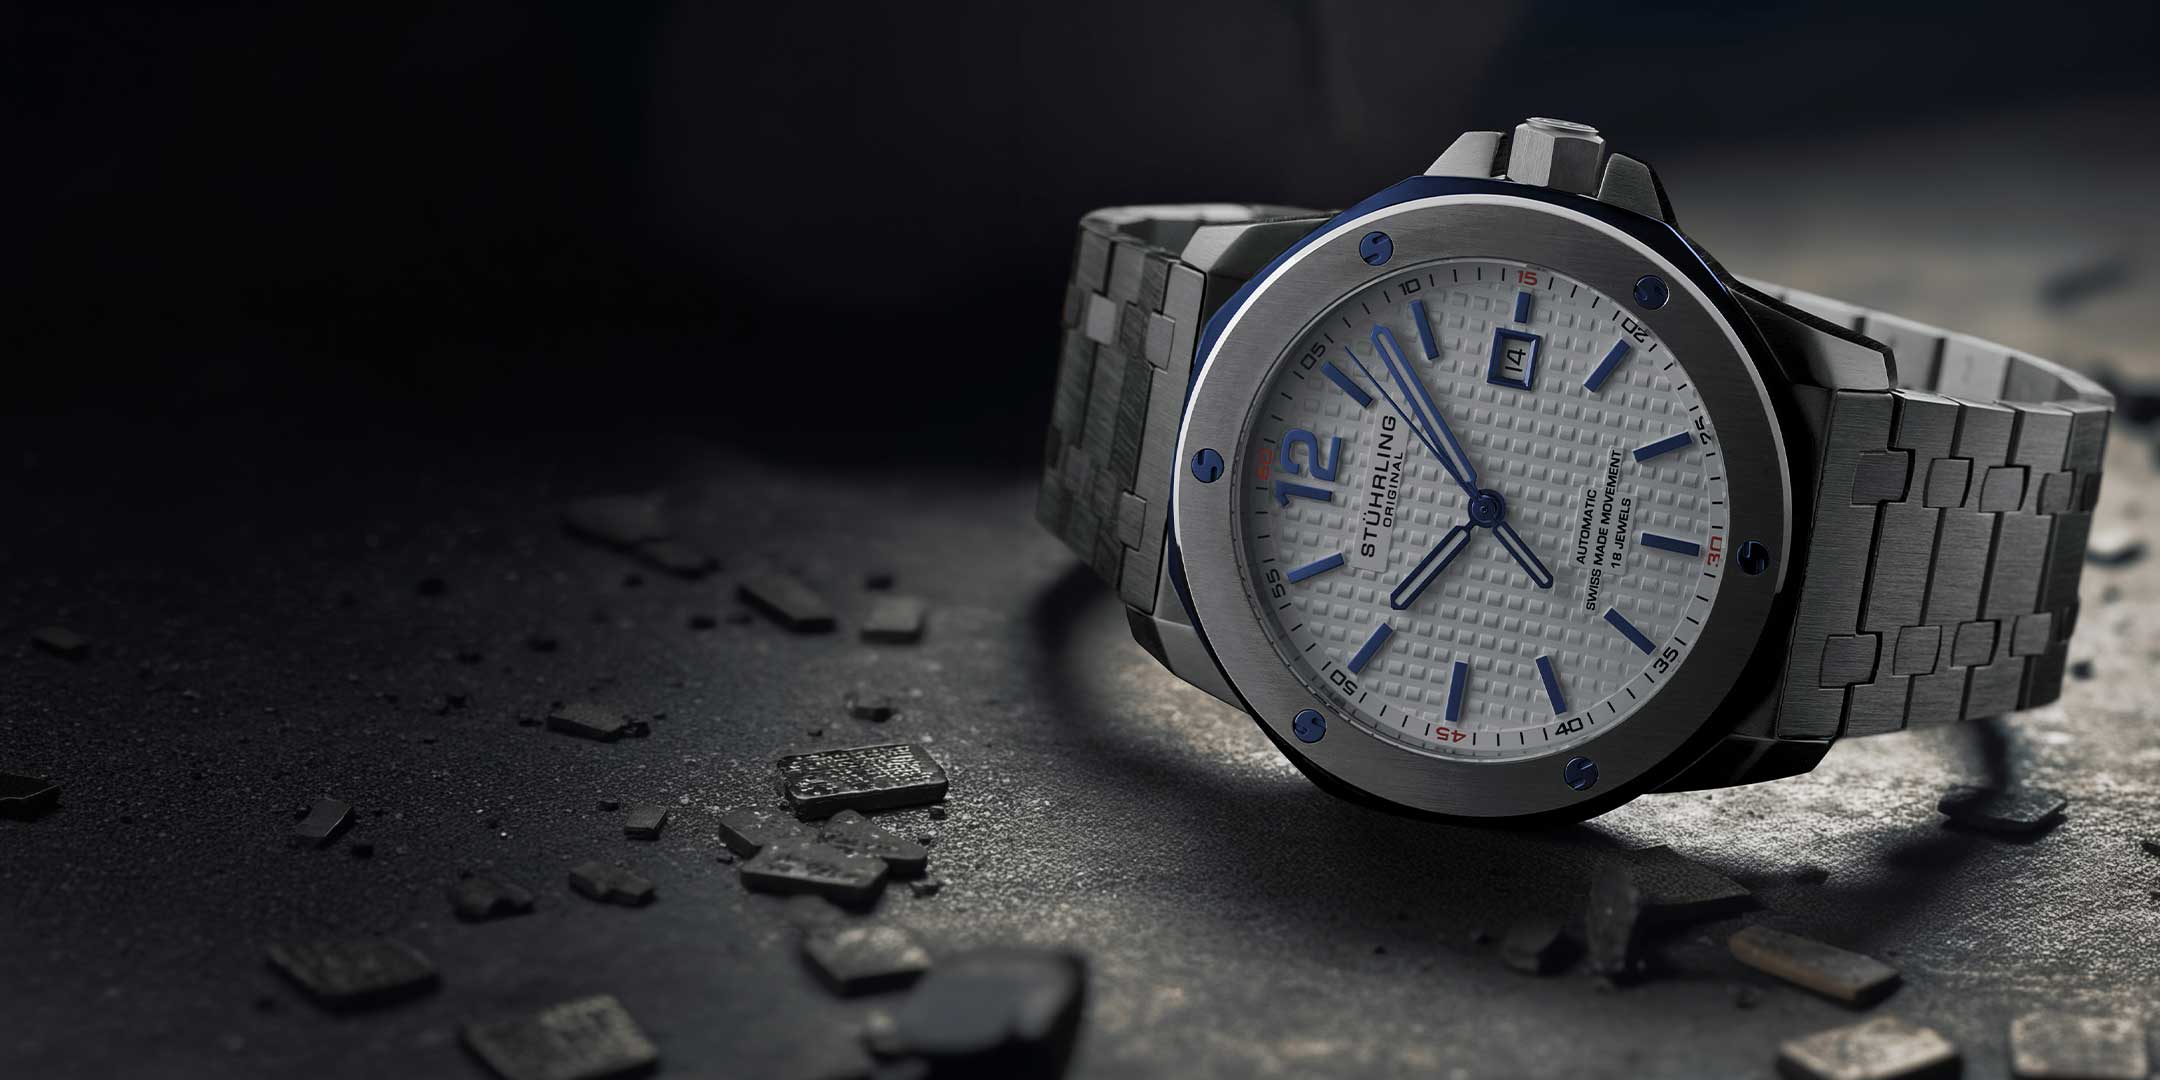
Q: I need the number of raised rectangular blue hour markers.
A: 11